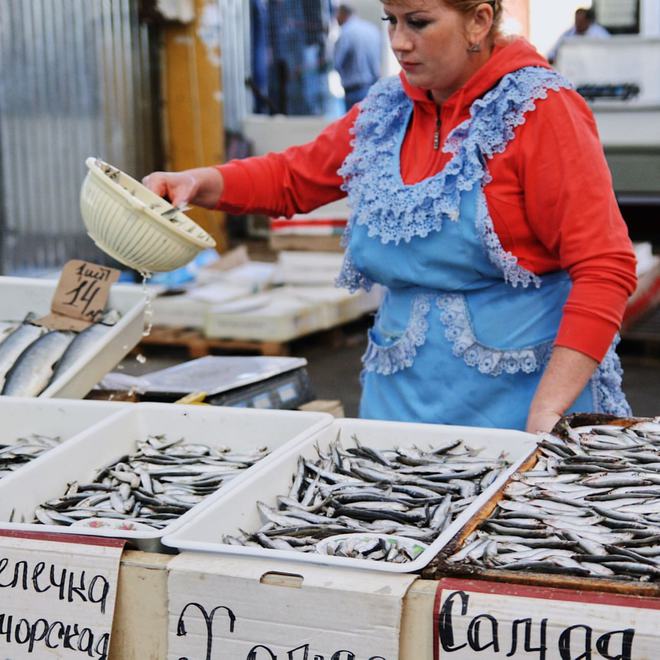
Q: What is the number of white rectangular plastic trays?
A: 4